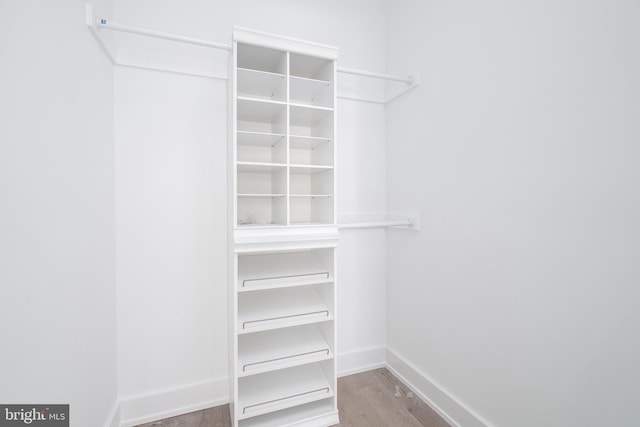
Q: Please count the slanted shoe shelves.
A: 4